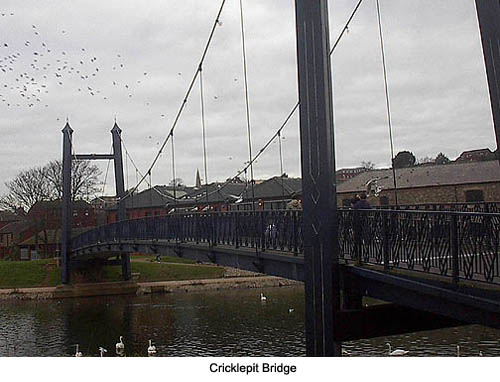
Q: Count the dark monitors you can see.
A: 0